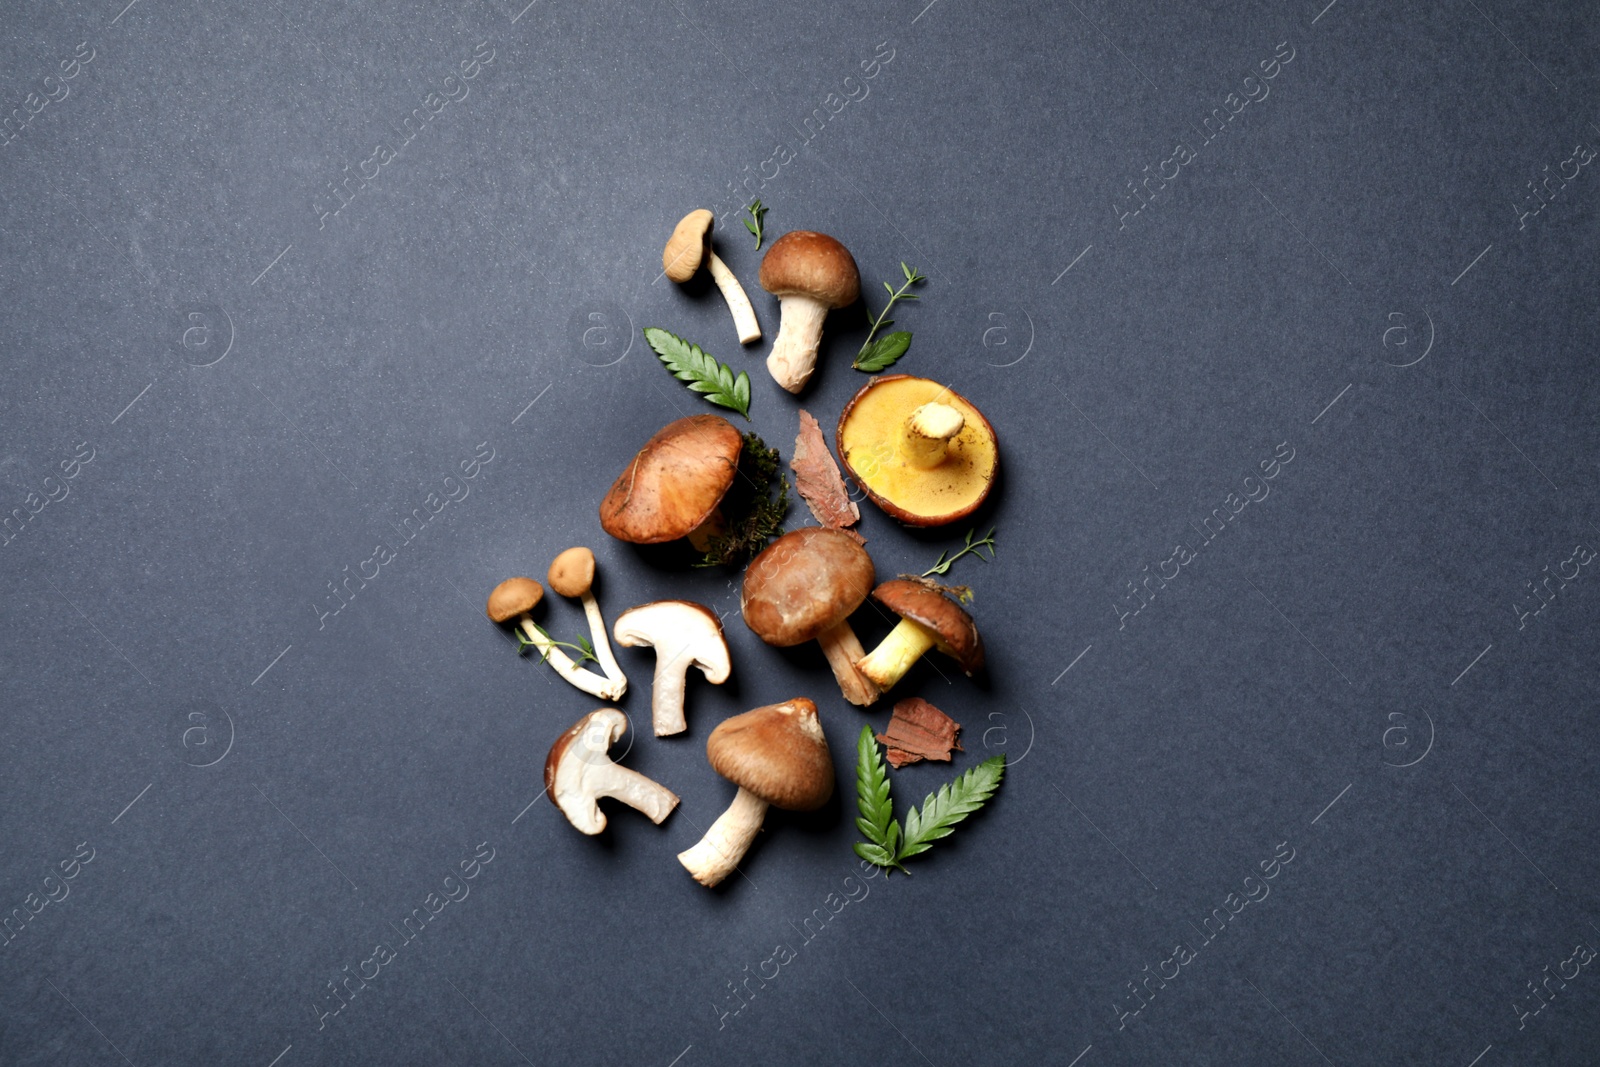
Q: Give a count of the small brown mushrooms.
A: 3